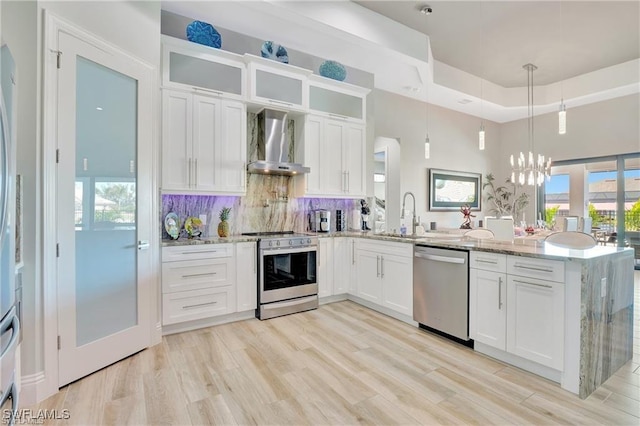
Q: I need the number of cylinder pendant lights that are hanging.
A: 3